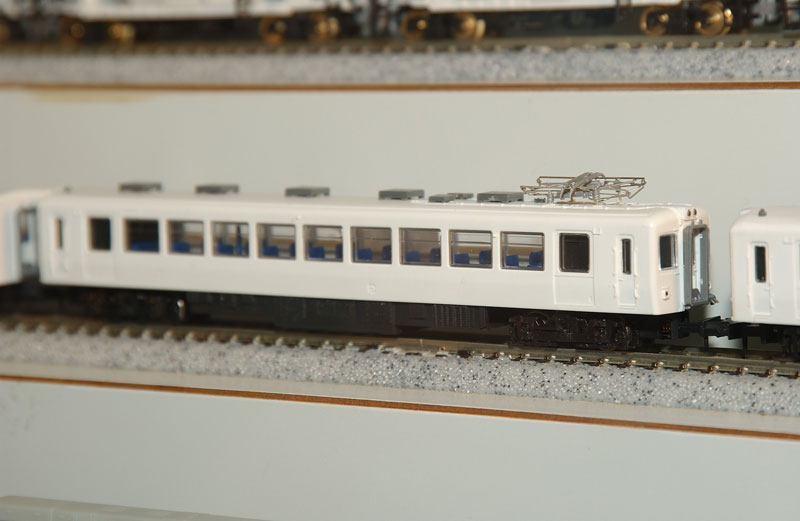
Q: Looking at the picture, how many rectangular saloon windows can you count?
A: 9